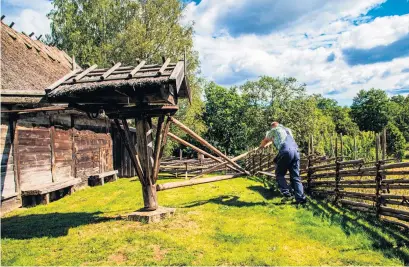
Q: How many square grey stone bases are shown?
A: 1